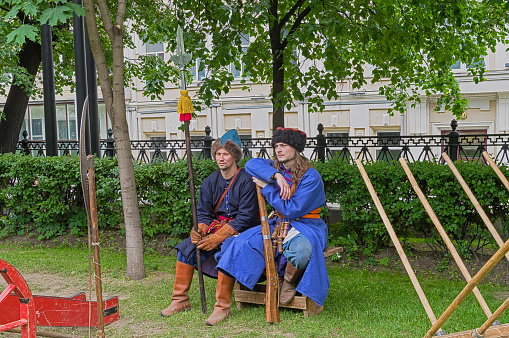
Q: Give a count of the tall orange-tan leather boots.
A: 2